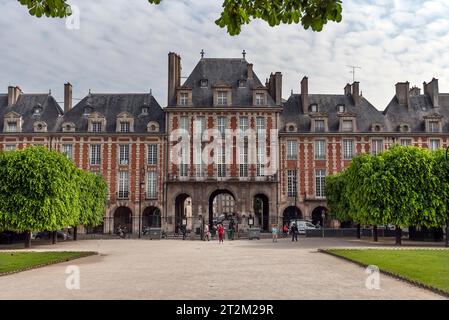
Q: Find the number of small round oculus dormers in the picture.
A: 6